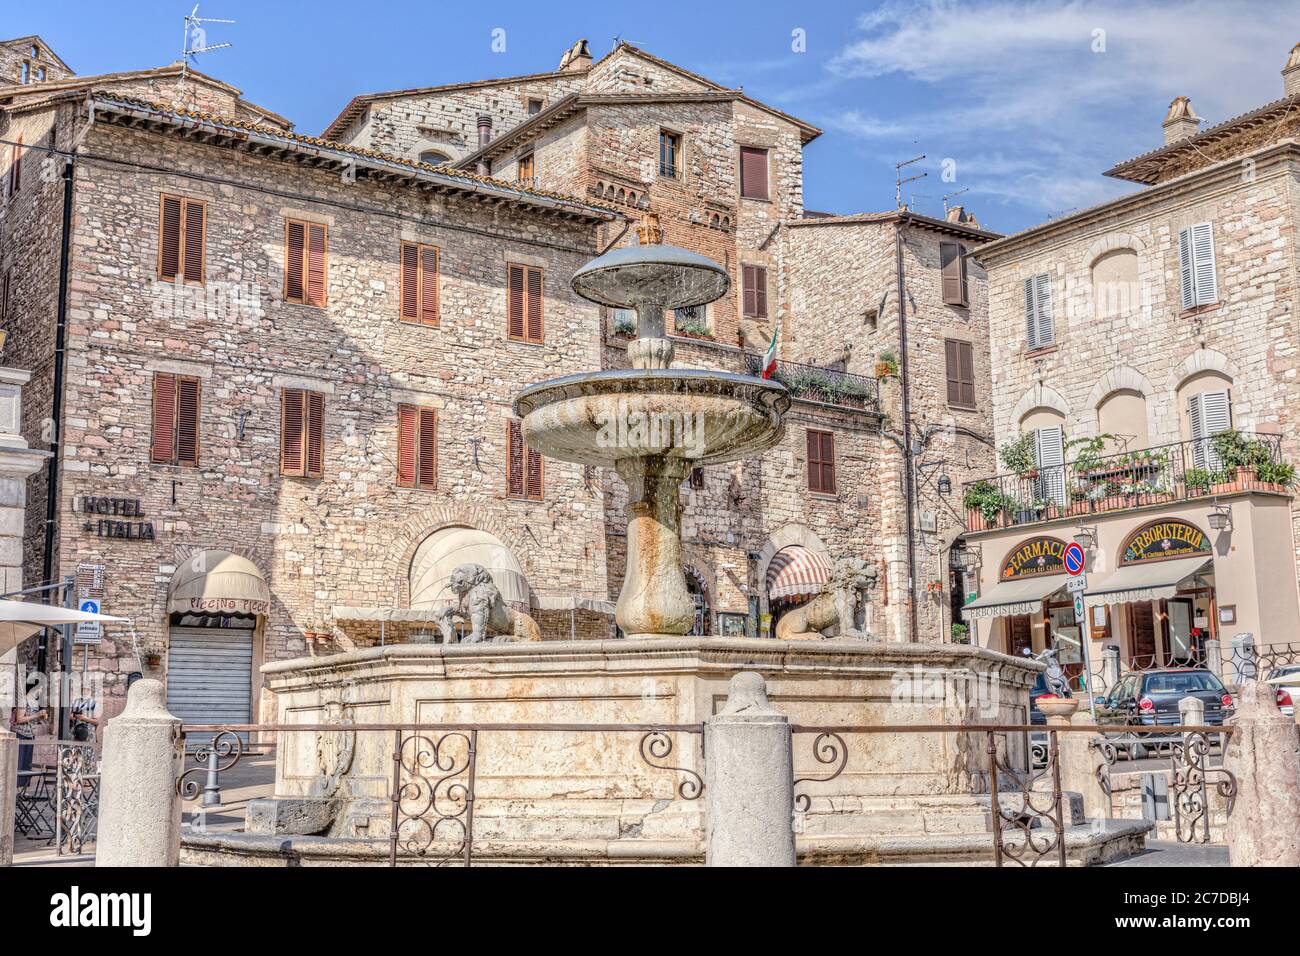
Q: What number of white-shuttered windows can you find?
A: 4